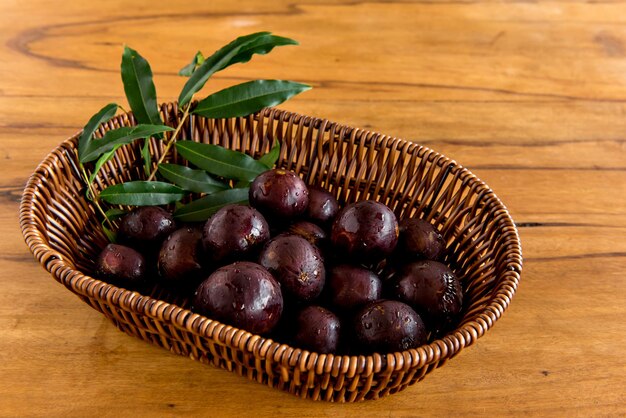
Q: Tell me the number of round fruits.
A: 15